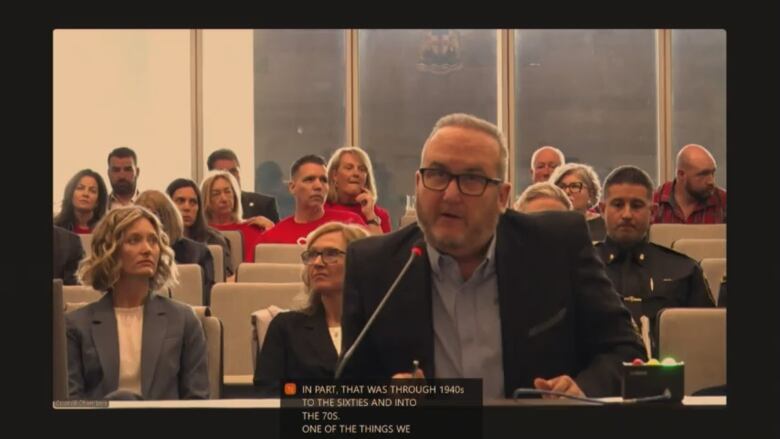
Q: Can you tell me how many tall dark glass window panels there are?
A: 4